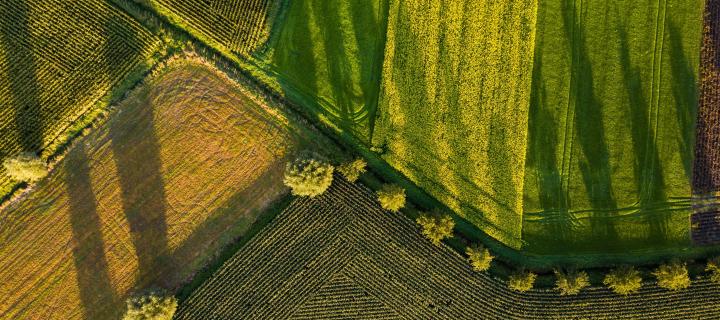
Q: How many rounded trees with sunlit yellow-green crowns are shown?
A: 12